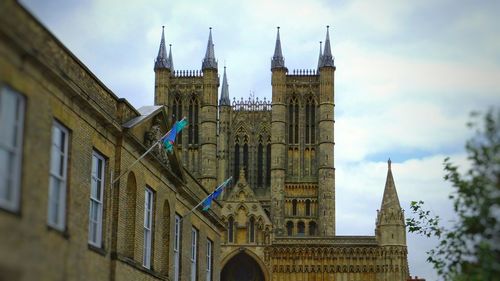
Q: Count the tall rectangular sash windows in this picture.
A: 7